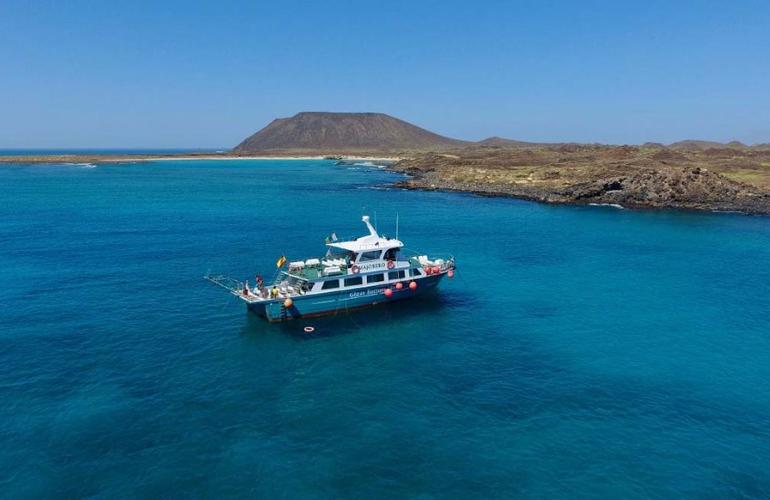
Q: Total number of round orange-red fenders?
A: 7